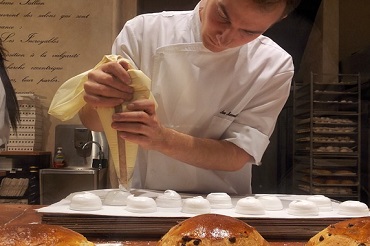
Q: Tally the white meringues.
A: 11